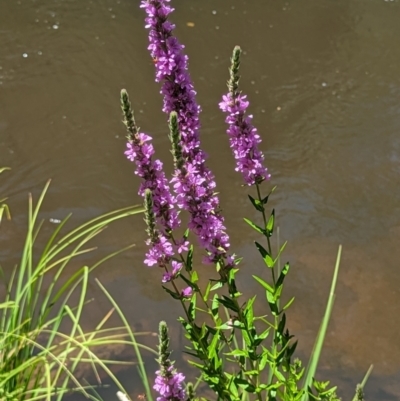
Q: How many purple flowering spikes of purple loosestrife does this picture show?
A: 6